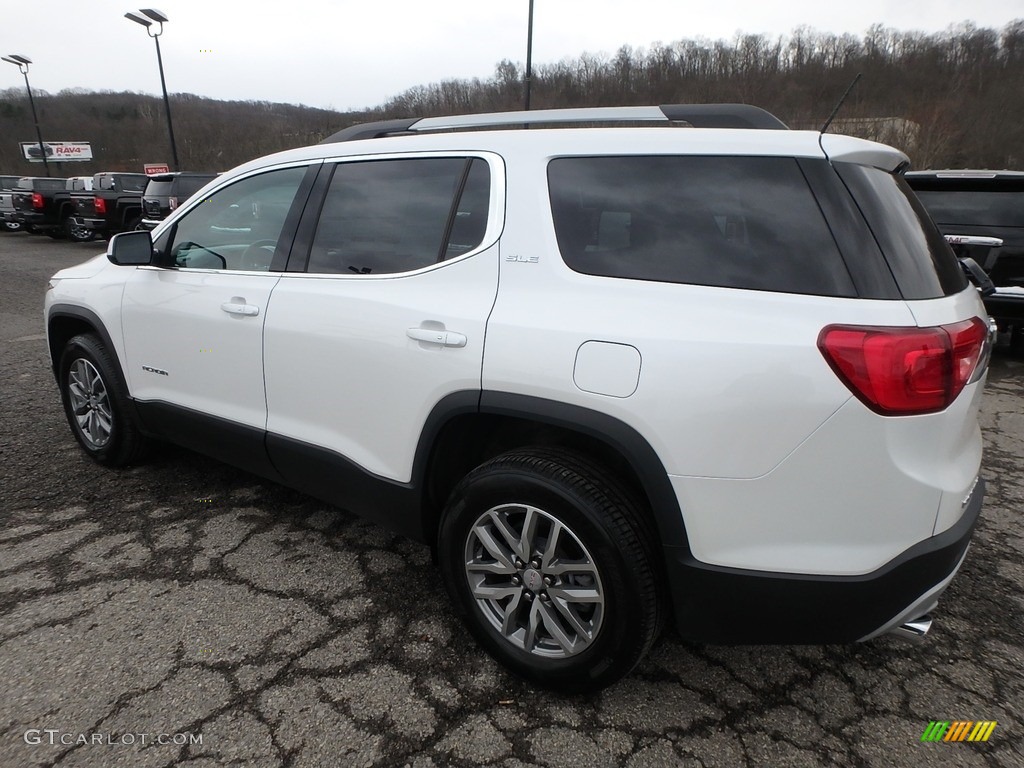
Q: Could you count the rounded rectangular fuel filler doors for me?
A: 1